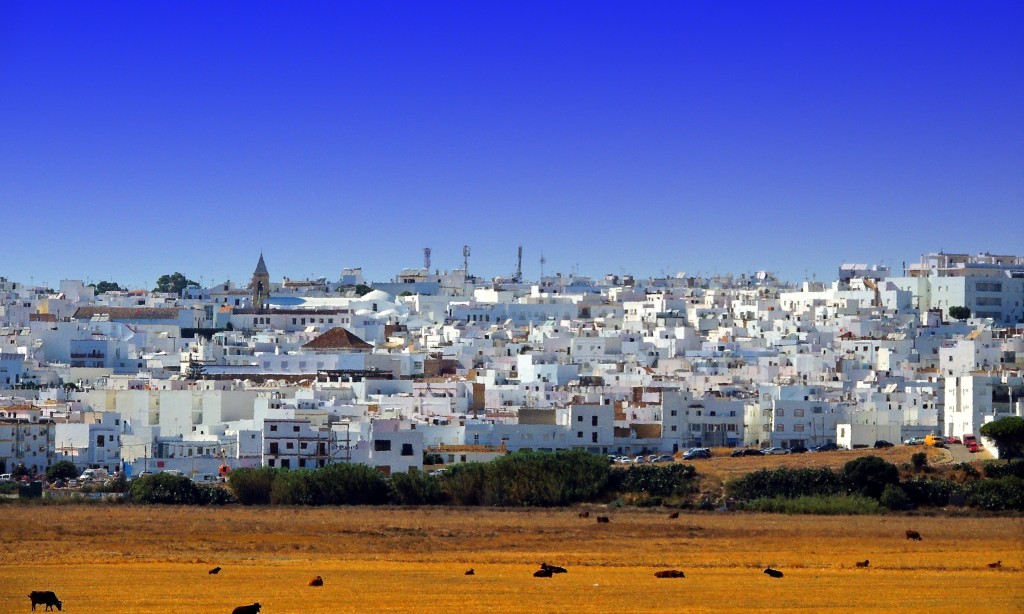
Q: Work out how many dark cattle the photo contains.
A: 15